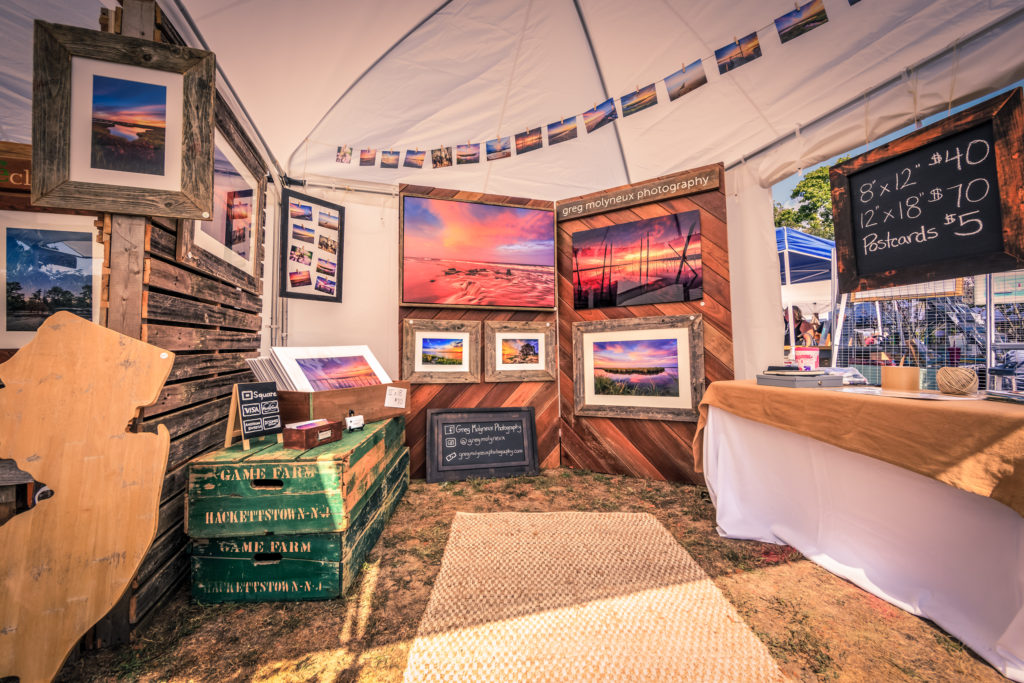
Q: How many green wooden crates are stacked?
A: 2